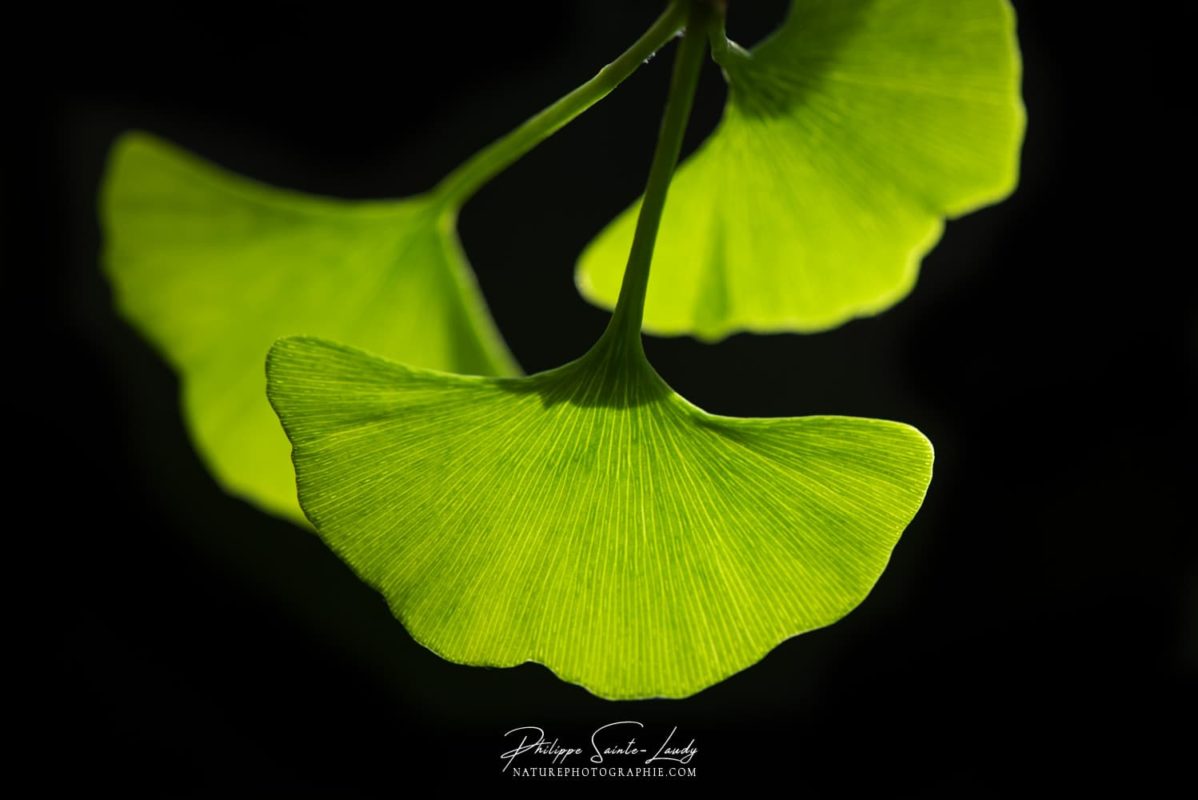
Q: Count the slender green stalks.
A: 3